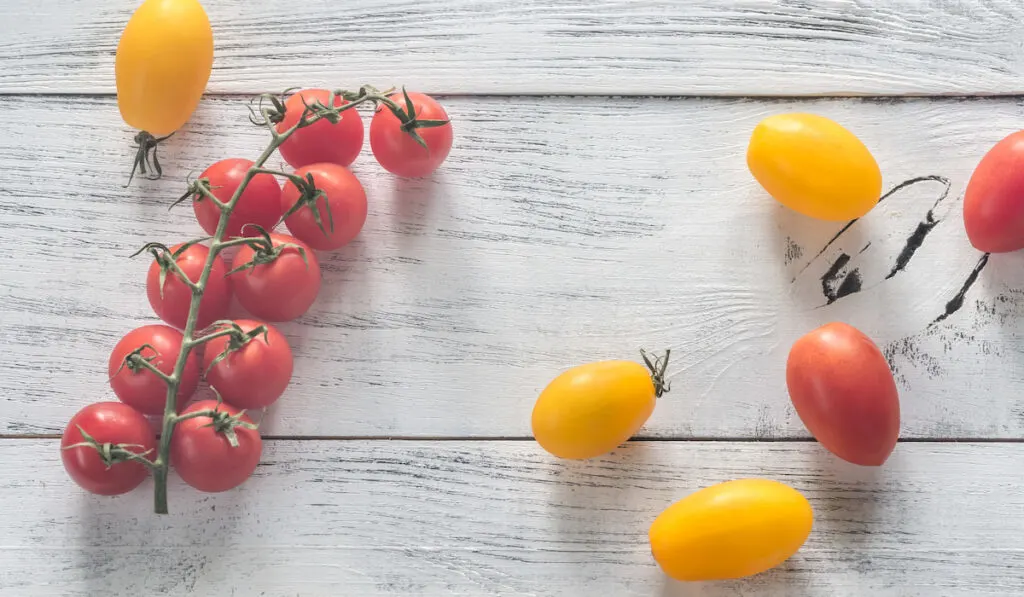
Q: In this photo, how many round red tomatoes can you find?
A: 10